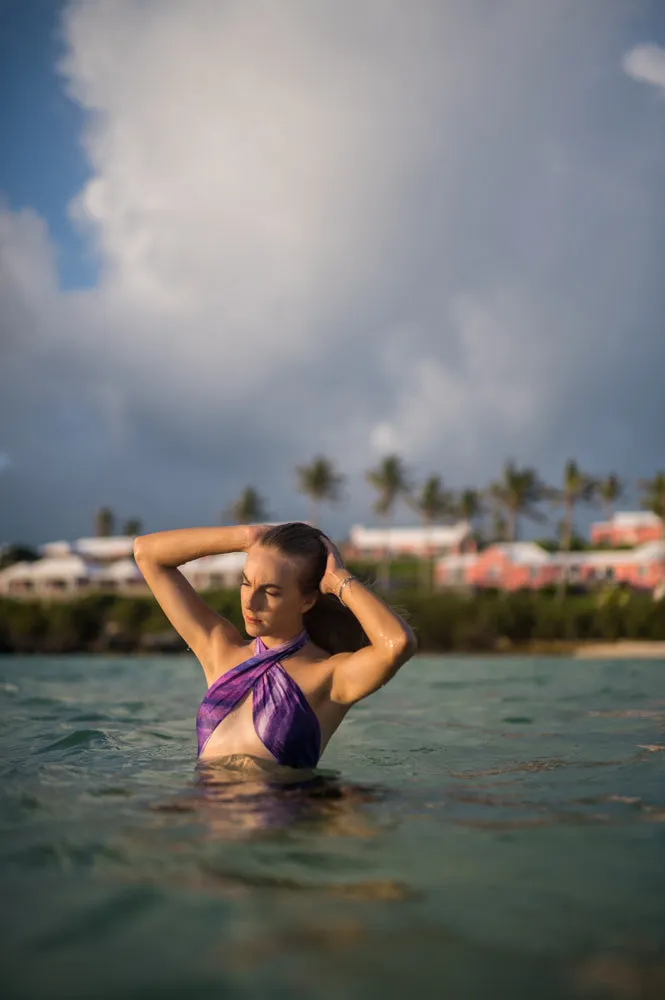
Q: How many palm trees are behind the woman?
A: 11